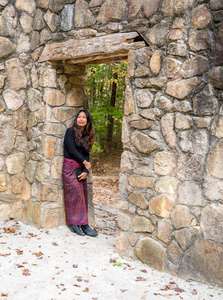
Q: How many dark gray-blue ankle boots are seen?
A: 2